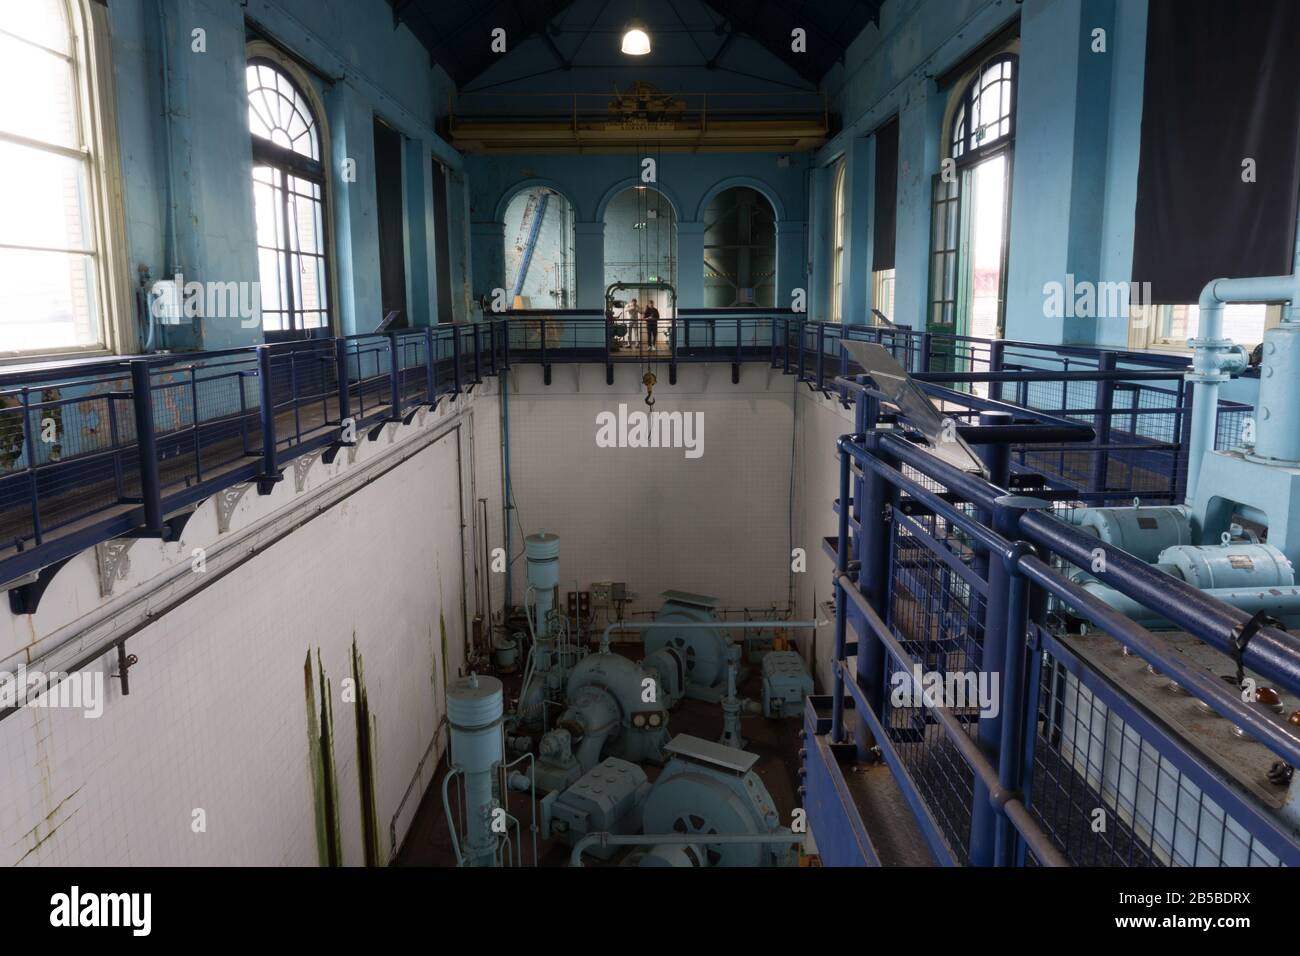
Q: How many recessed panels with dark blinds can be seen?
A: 4